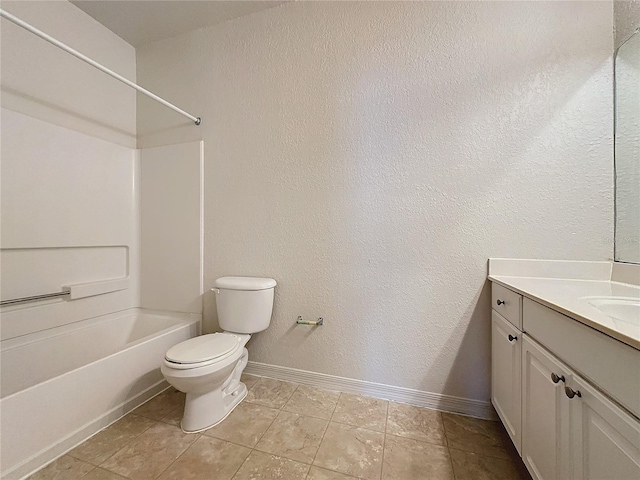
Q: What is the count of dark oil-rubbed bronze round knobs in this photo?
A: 4